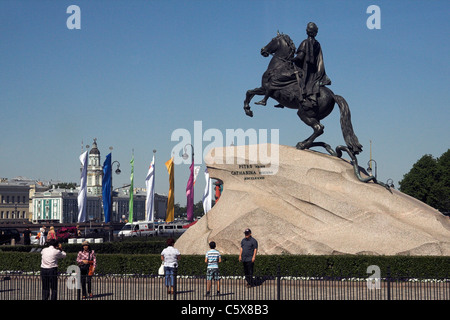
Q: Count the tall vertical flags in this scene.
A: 7